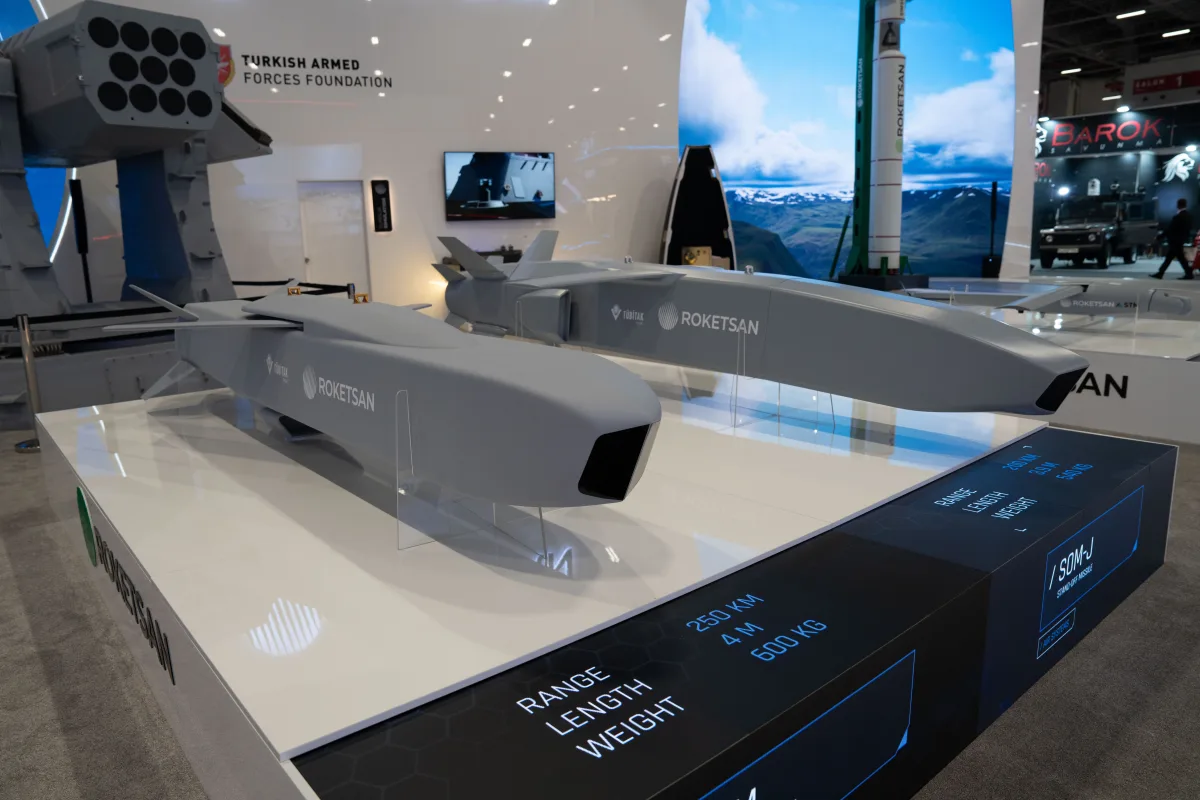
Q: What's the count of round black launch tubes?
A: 11